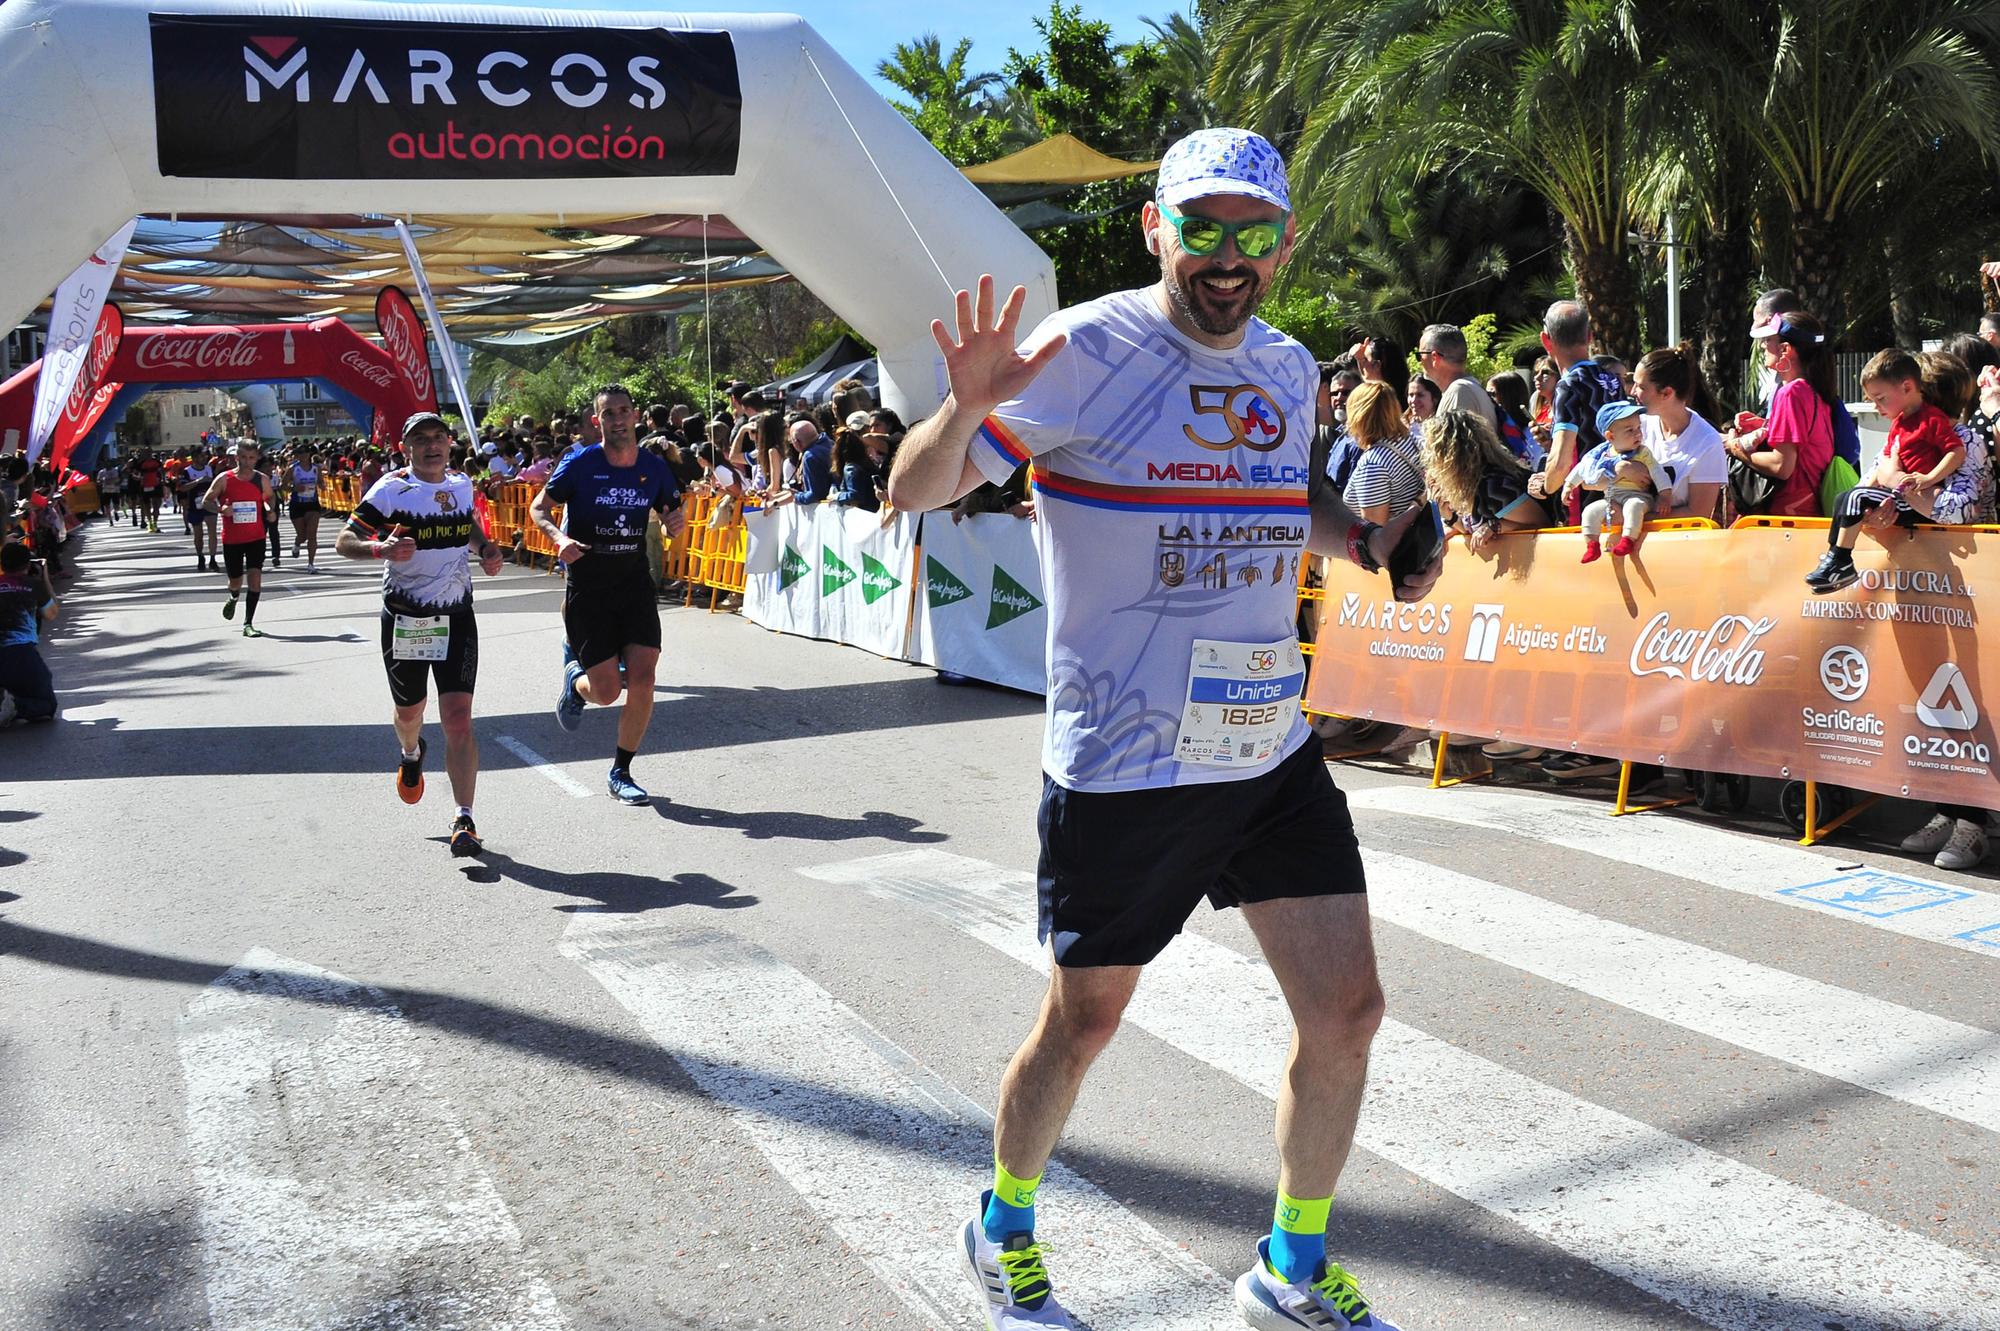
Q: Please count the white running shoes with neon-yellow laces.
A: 2